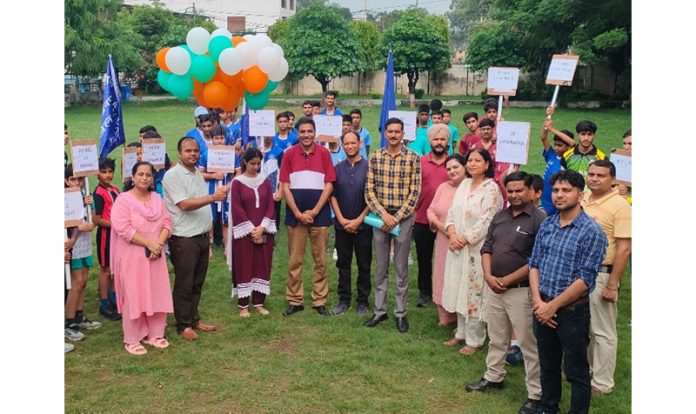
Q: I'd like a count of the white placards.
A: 12